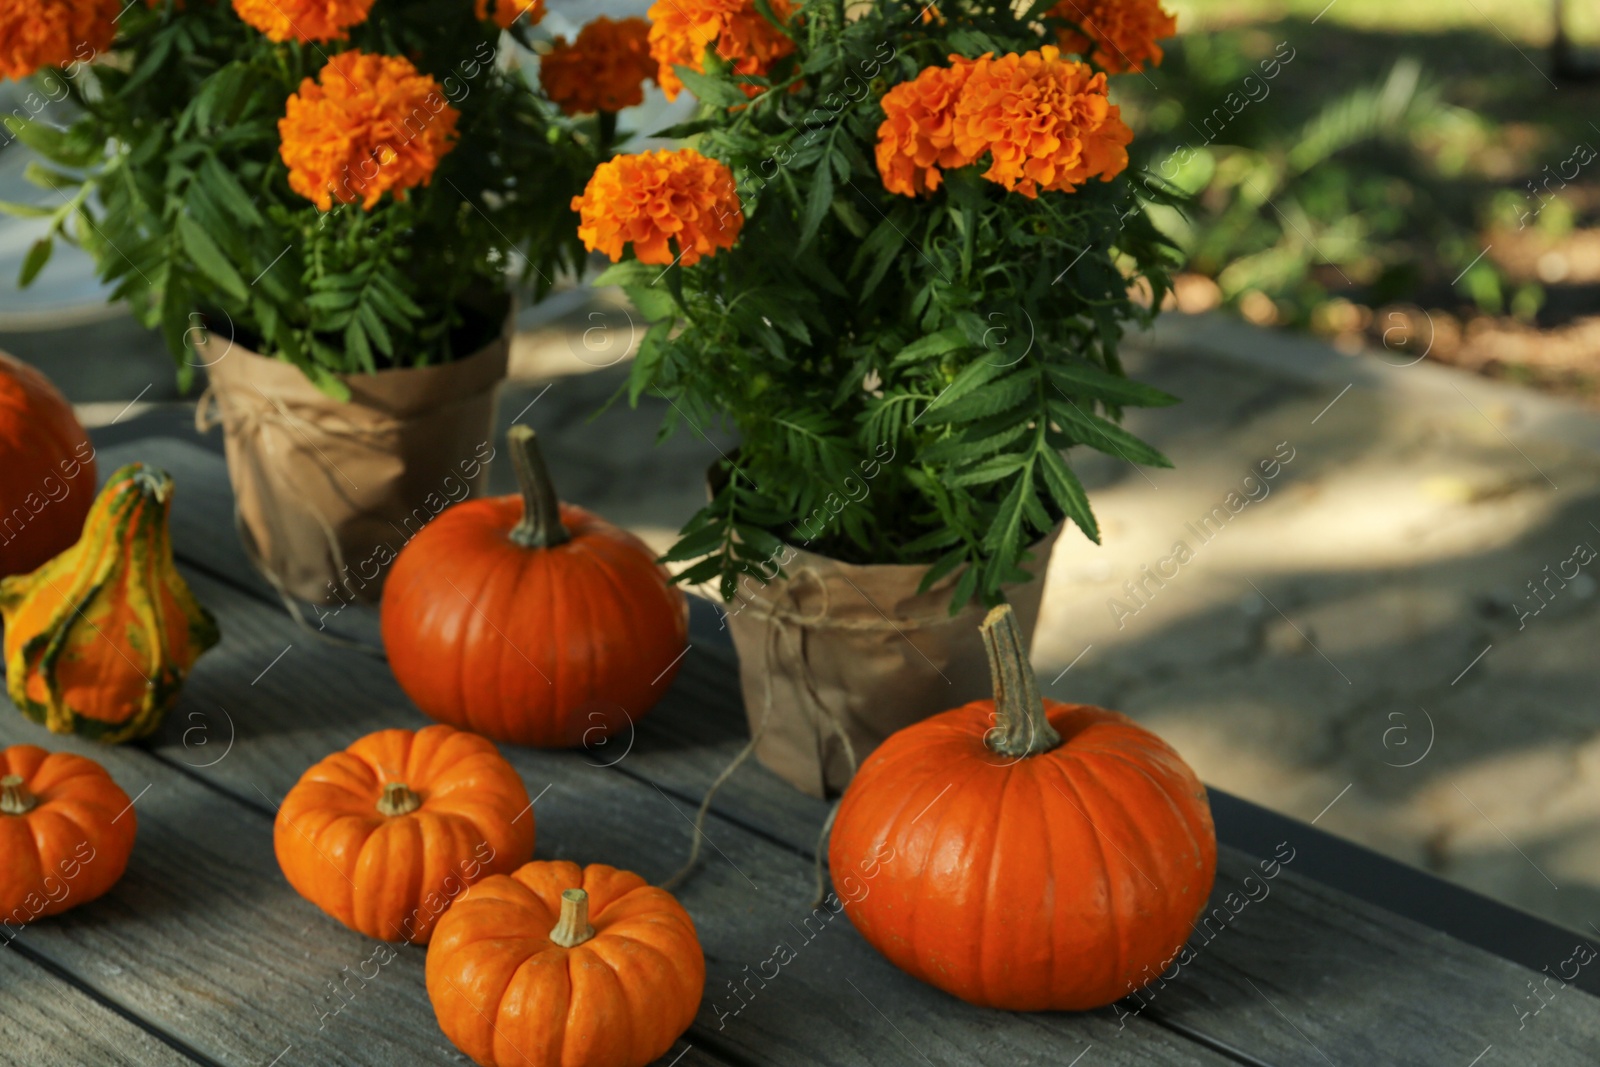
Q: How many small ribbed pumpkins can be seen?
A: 3